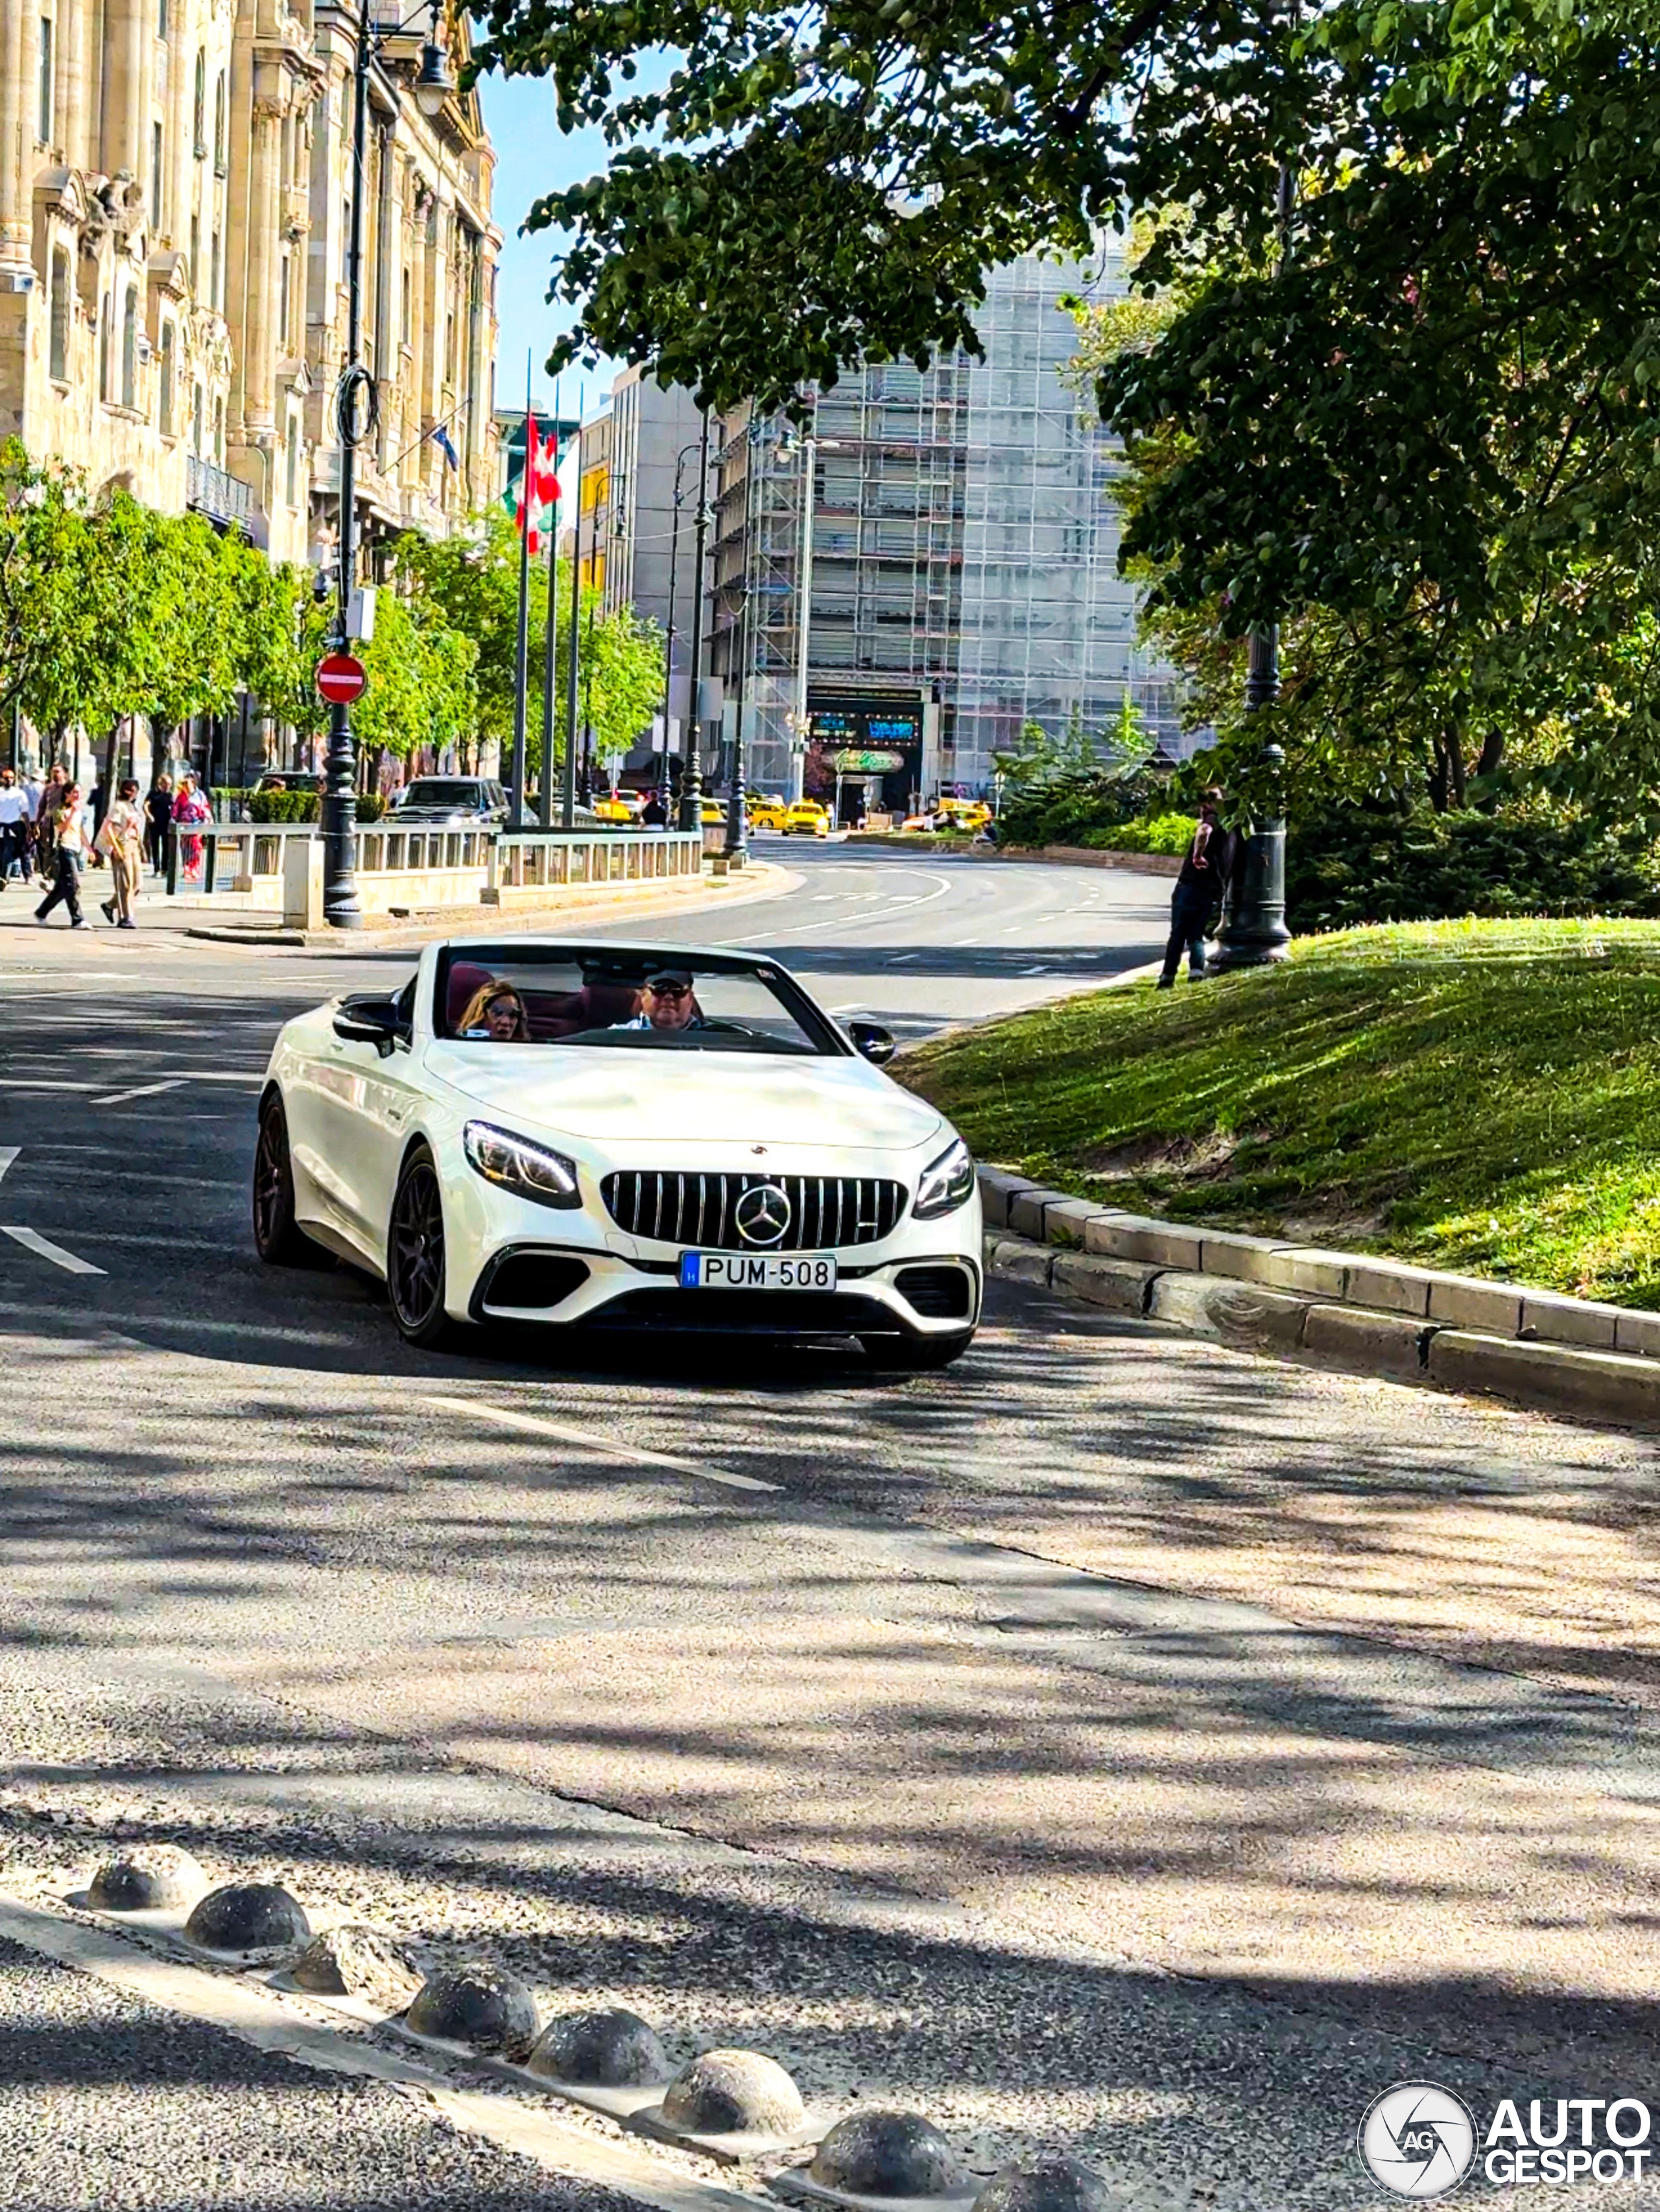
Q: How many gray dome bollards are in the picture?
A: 8